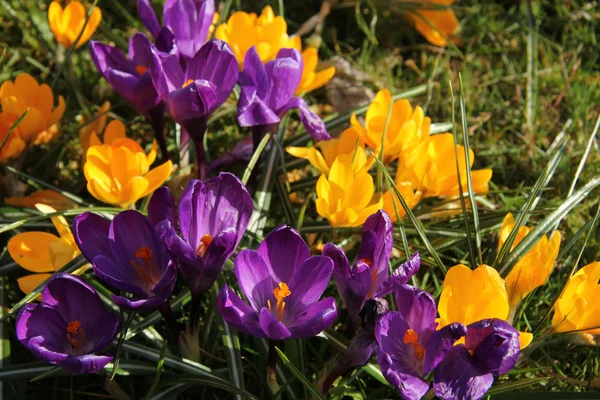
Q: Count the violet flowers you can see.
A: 11